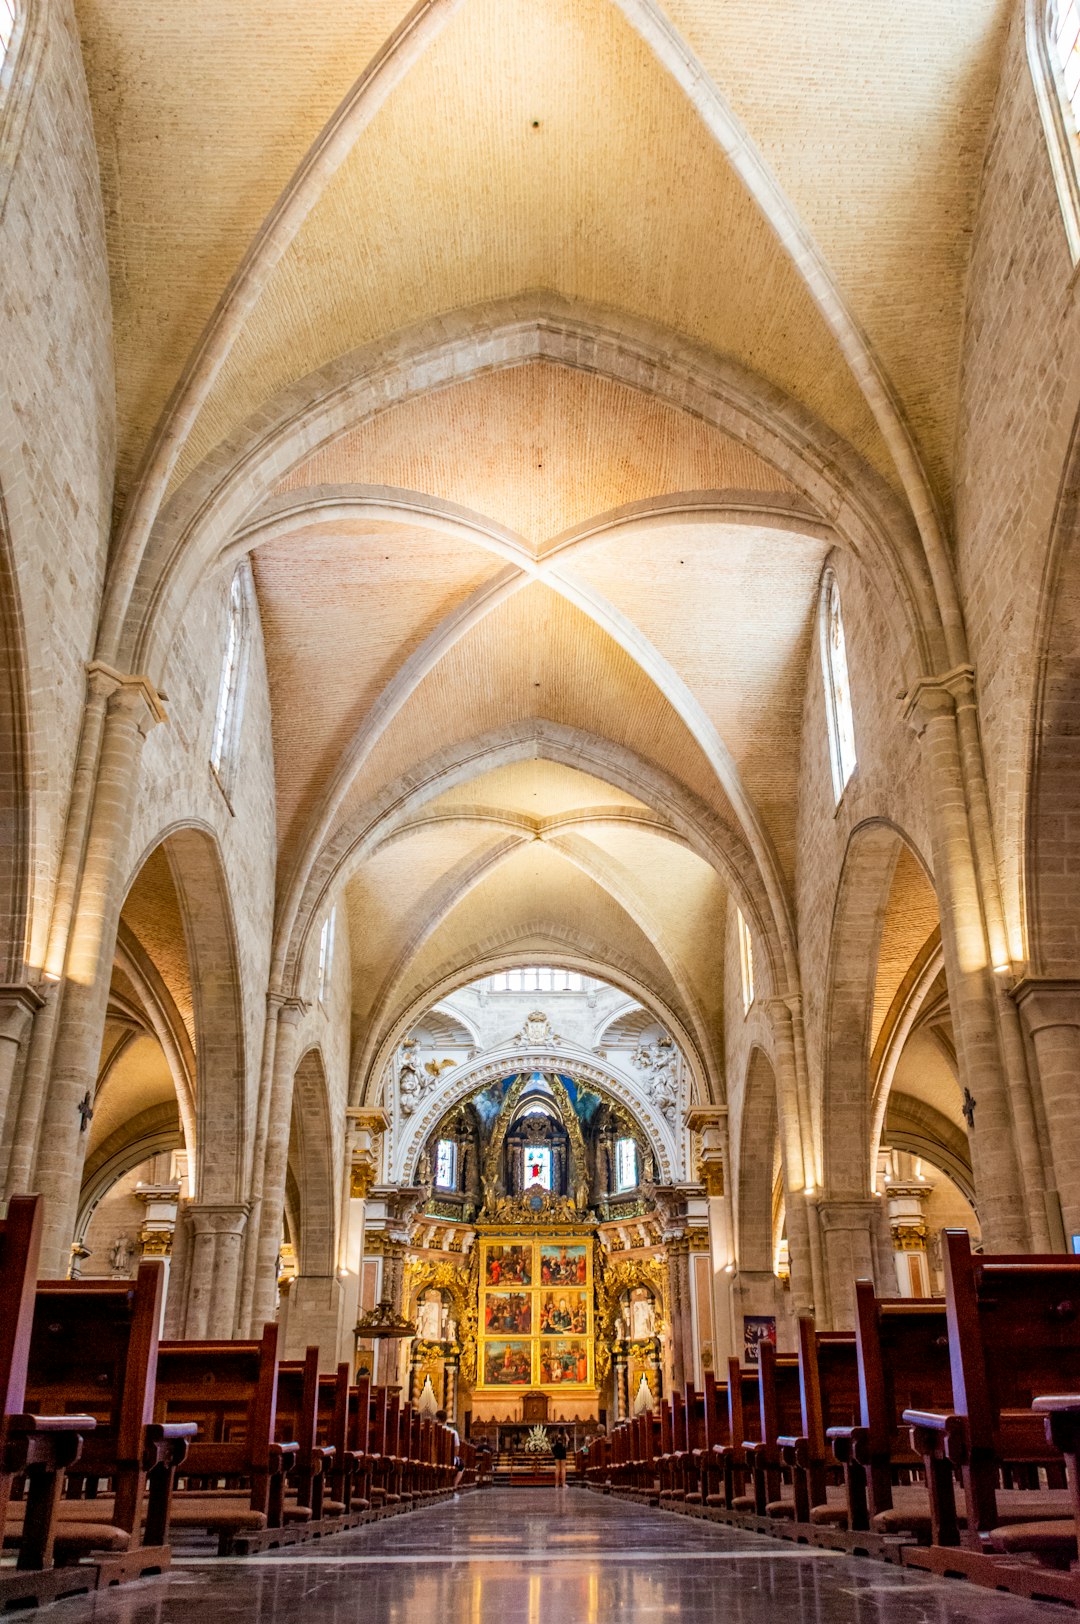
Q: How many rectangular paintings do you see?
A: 6